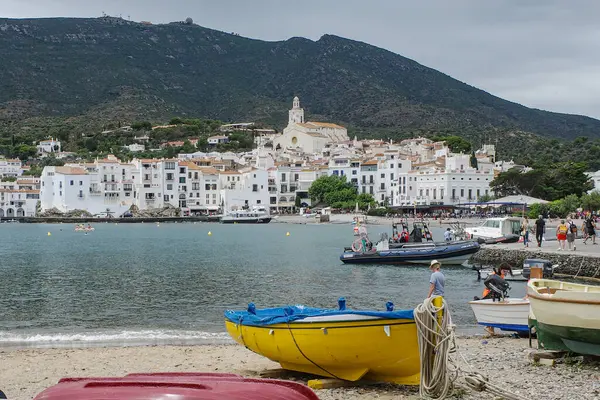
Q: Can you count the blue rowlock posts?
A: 3